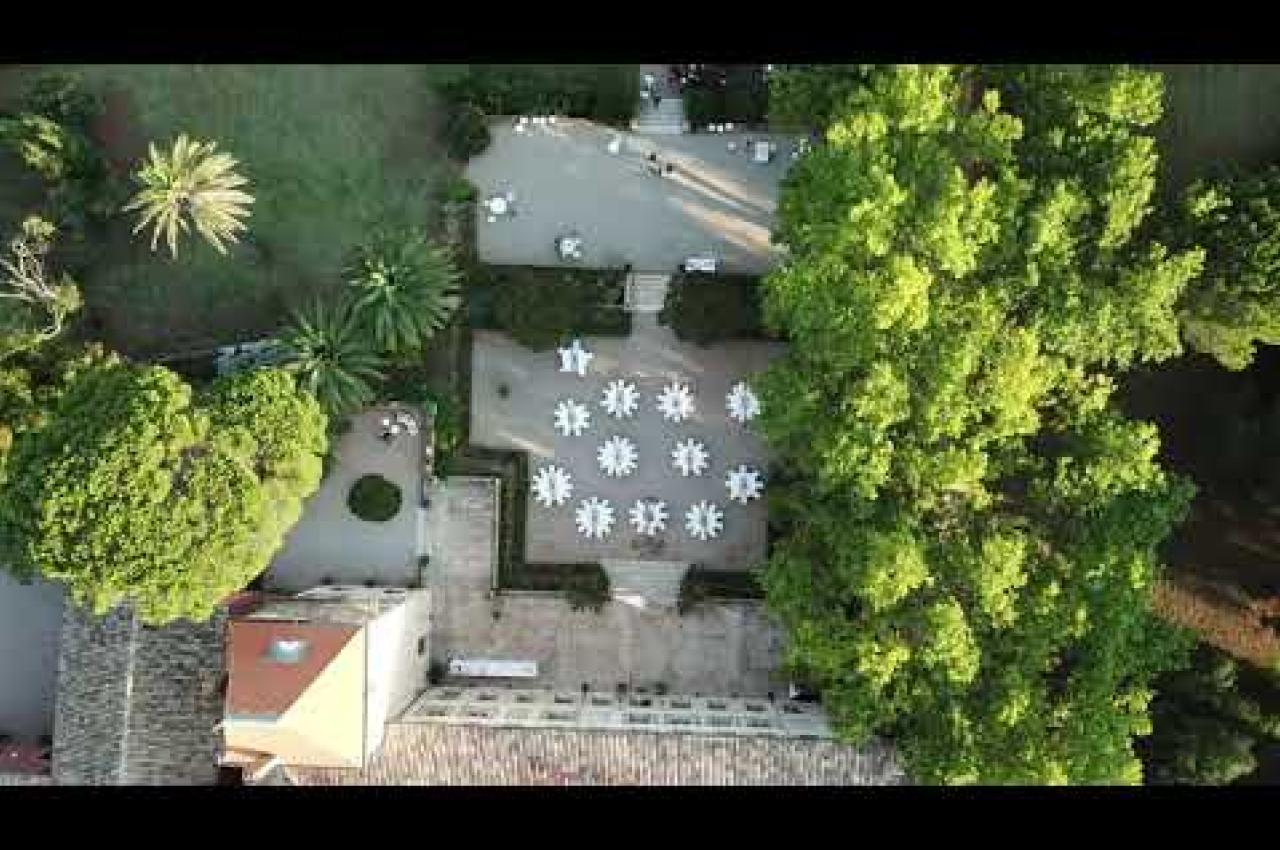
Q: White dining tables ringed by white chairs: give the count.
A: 12